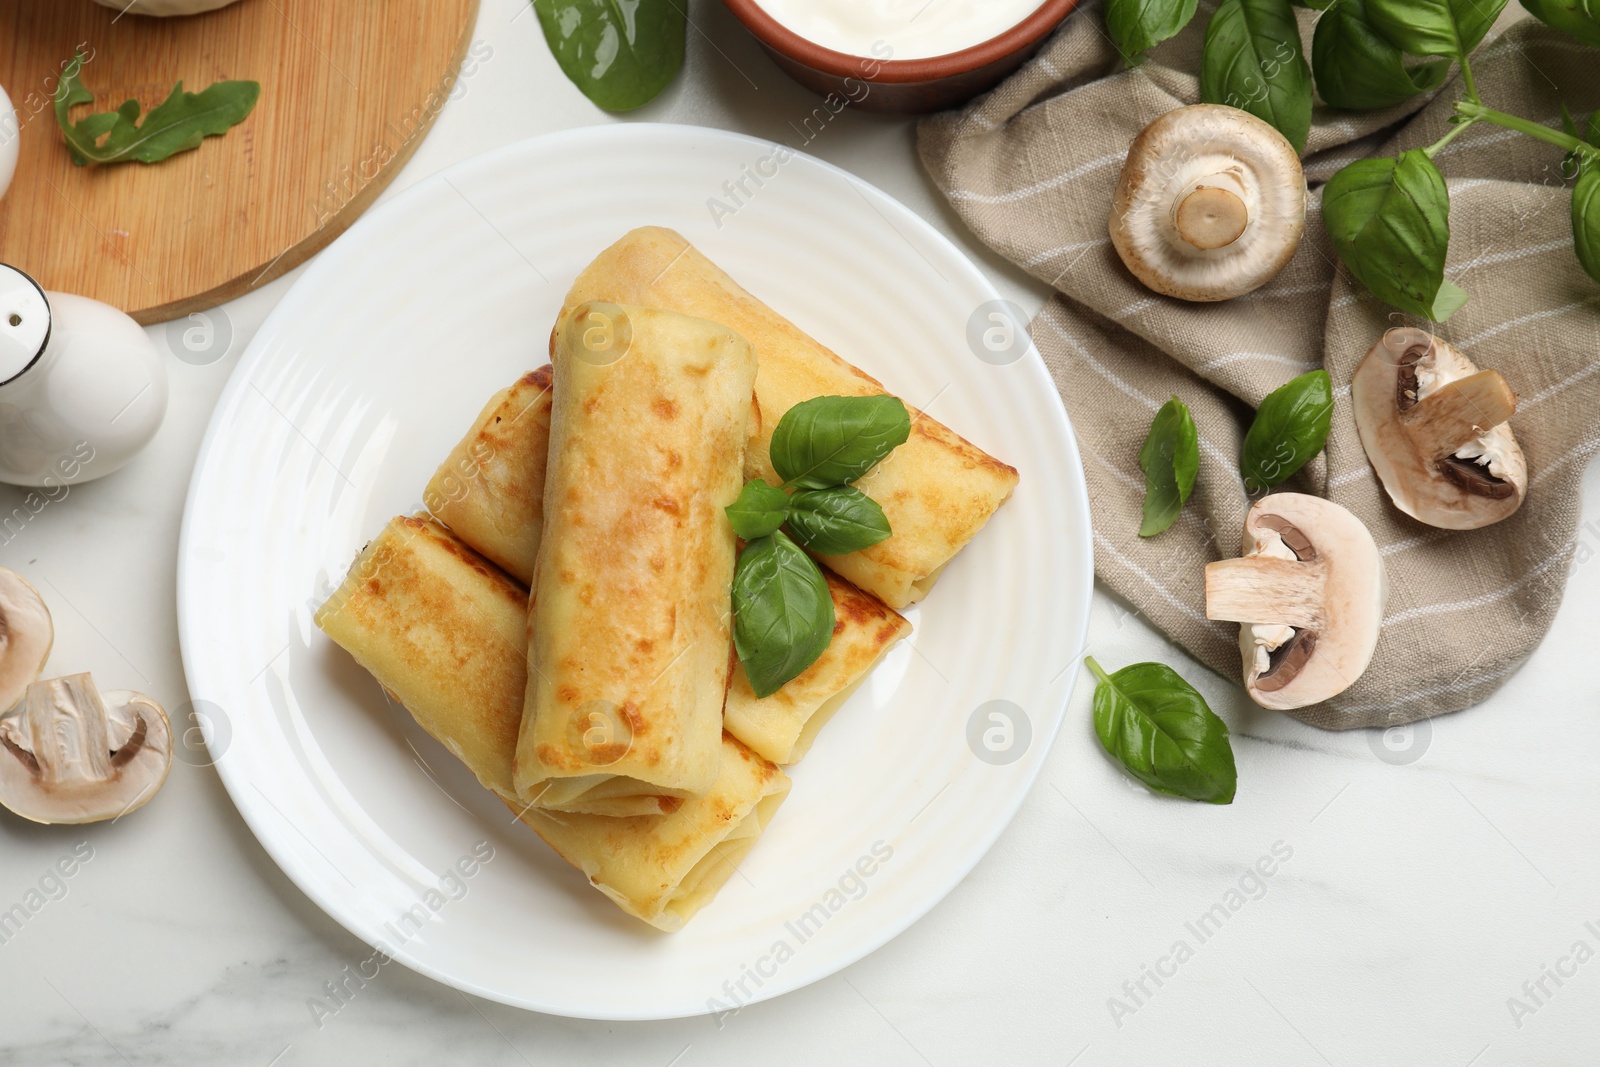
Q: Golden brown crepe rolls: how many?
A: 4